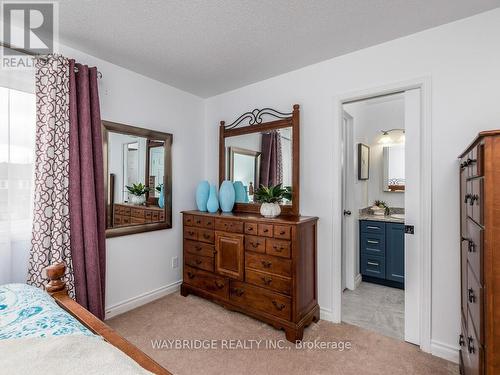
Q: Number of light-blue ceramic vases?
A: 3